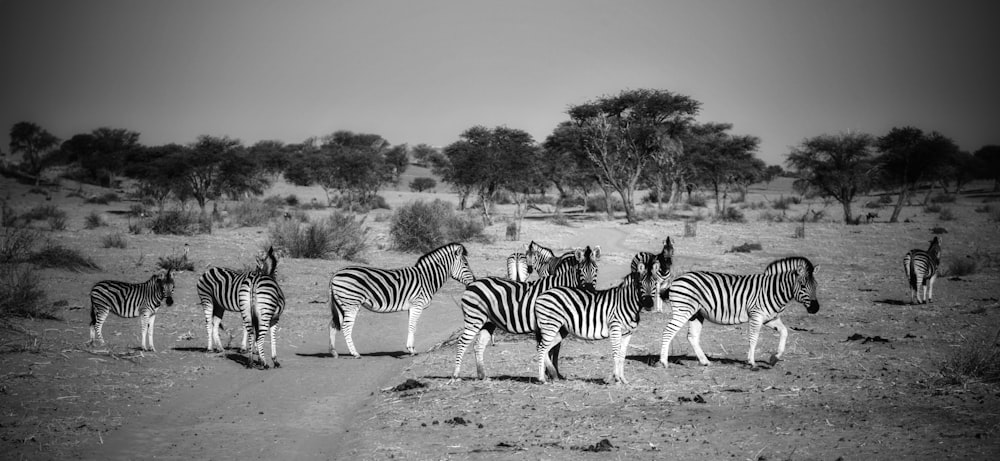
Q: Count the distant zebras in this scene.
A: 1